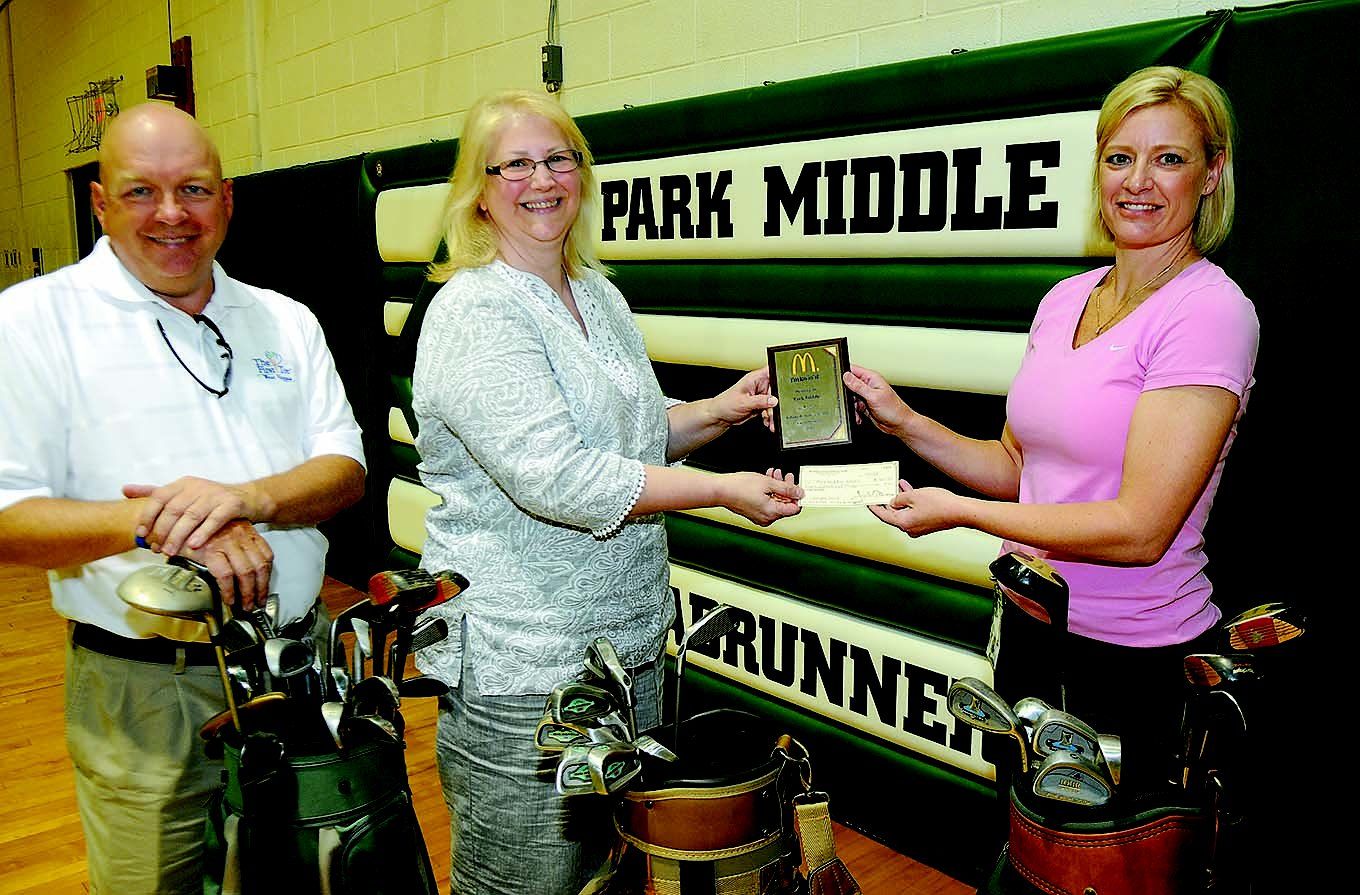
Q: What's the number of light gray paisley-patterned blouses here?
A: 1